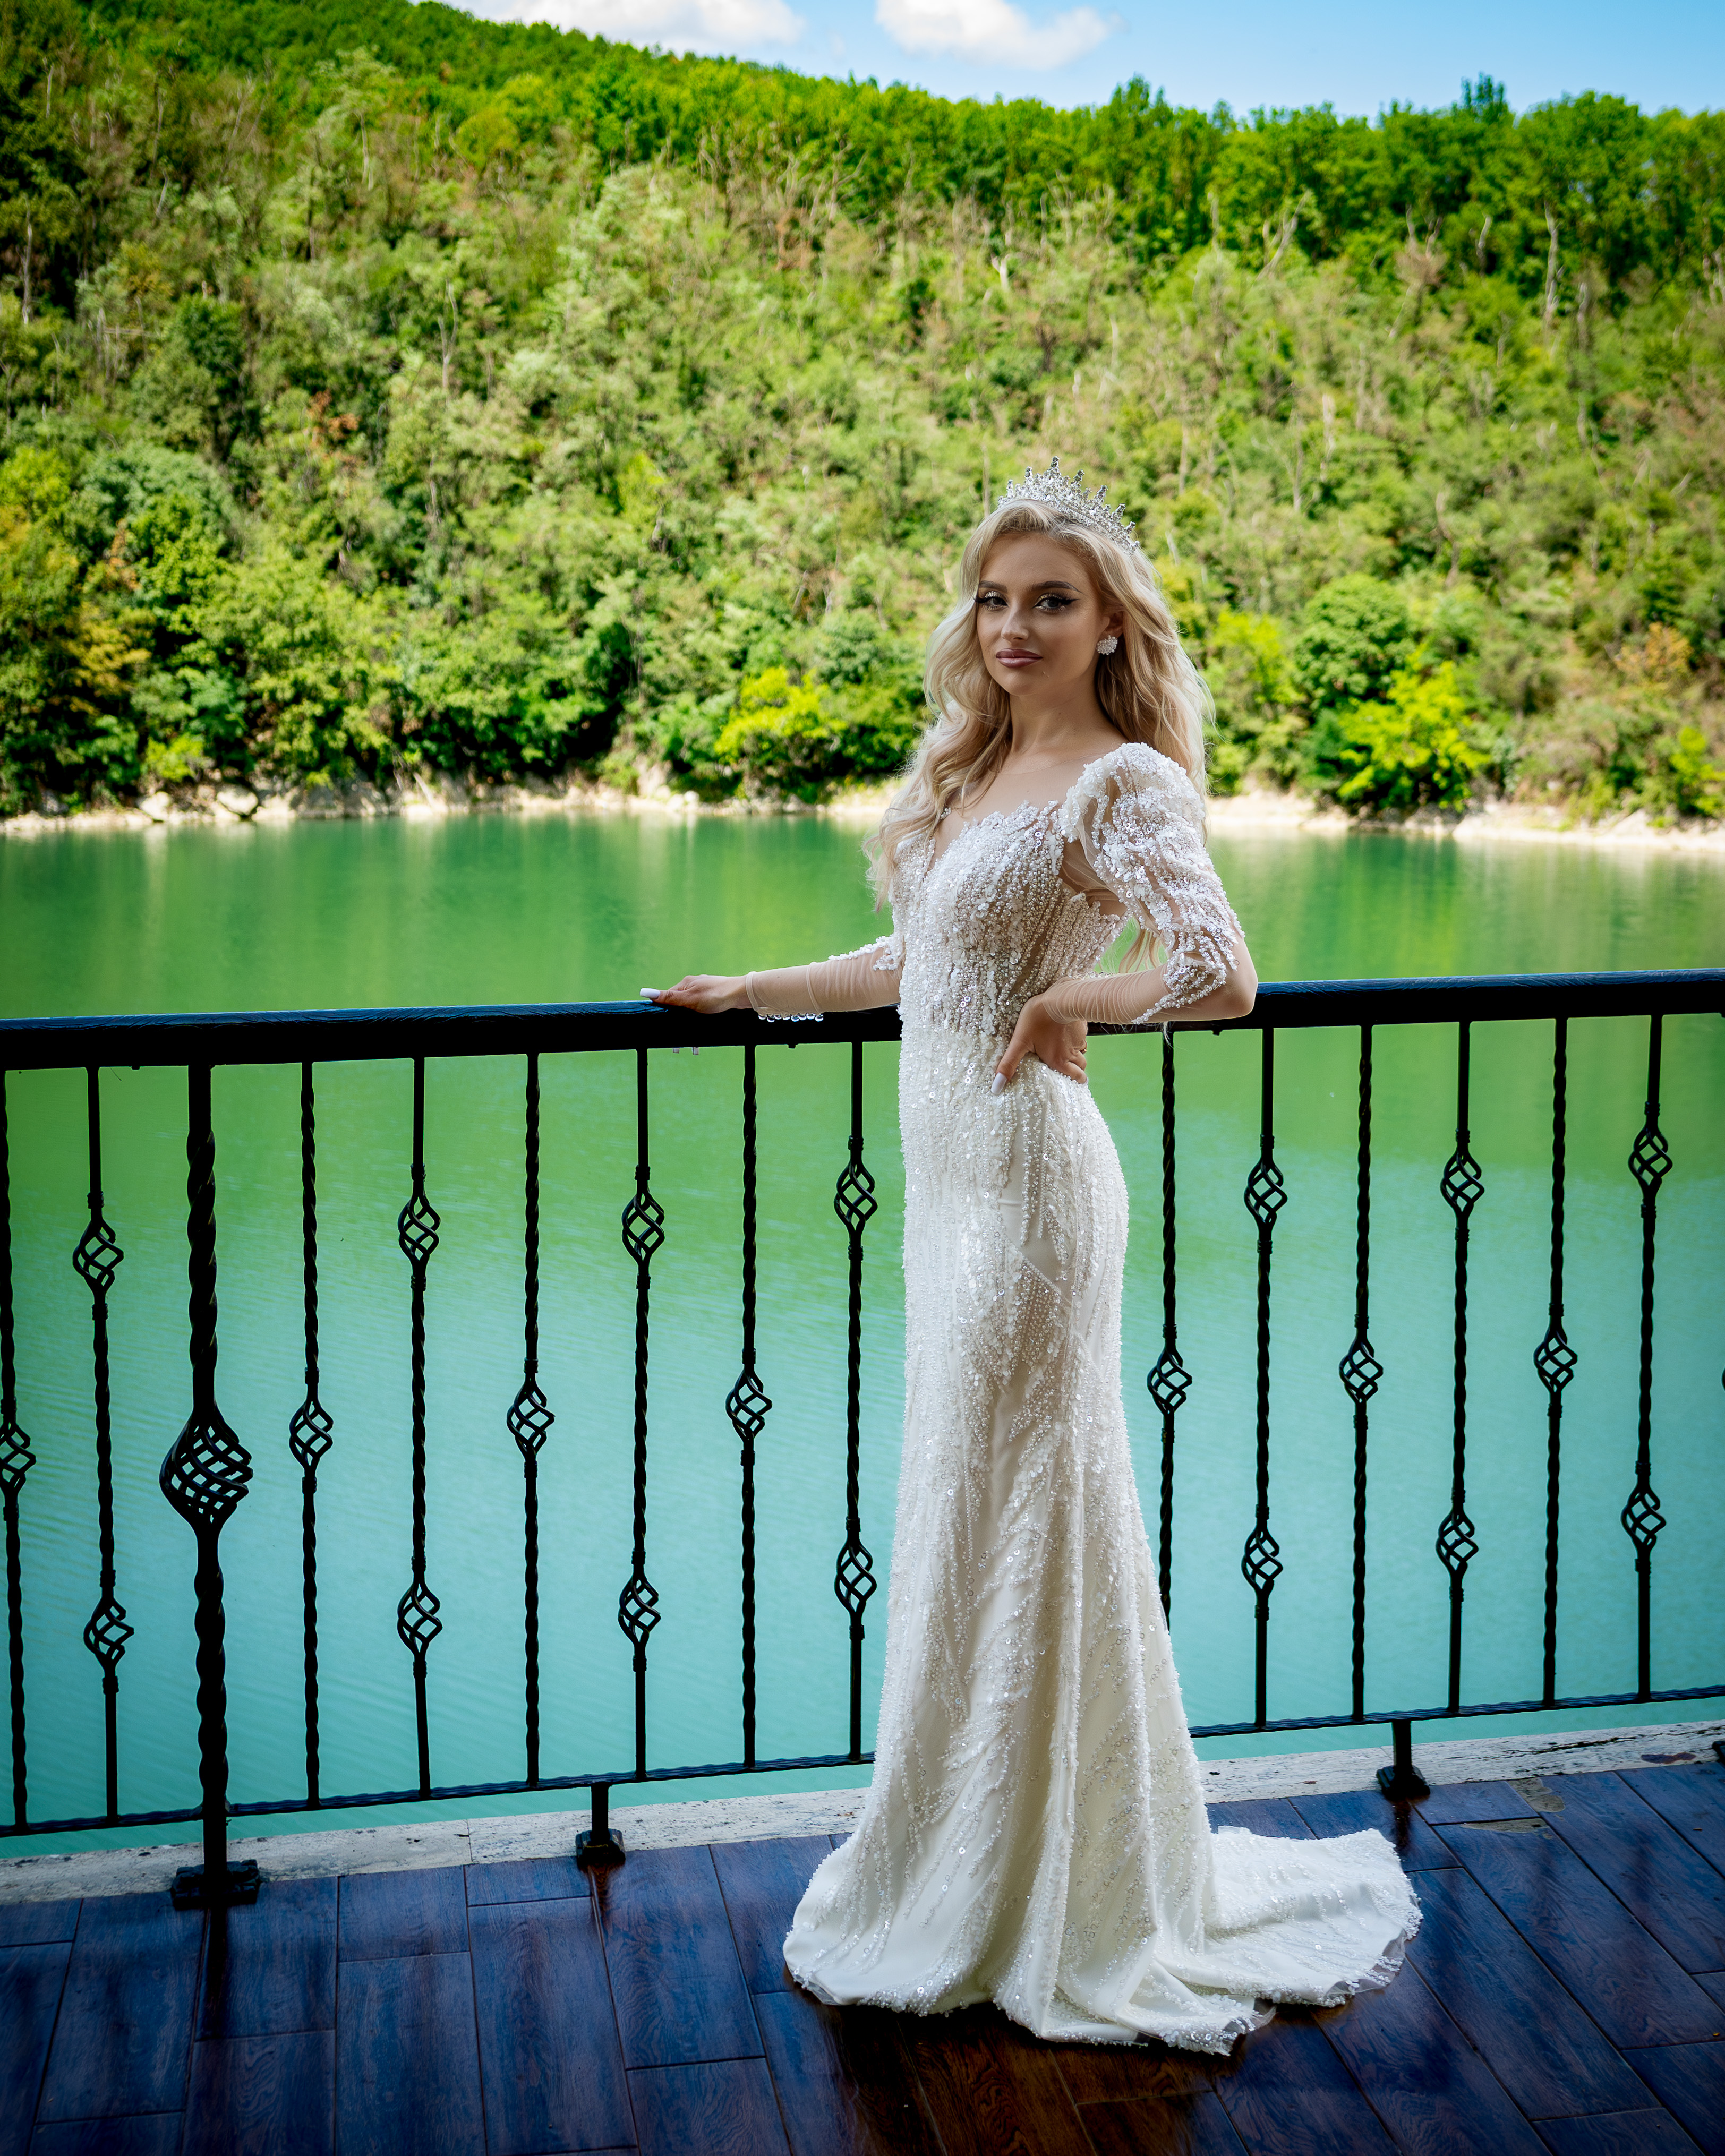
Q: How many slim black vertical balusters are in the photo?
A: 14